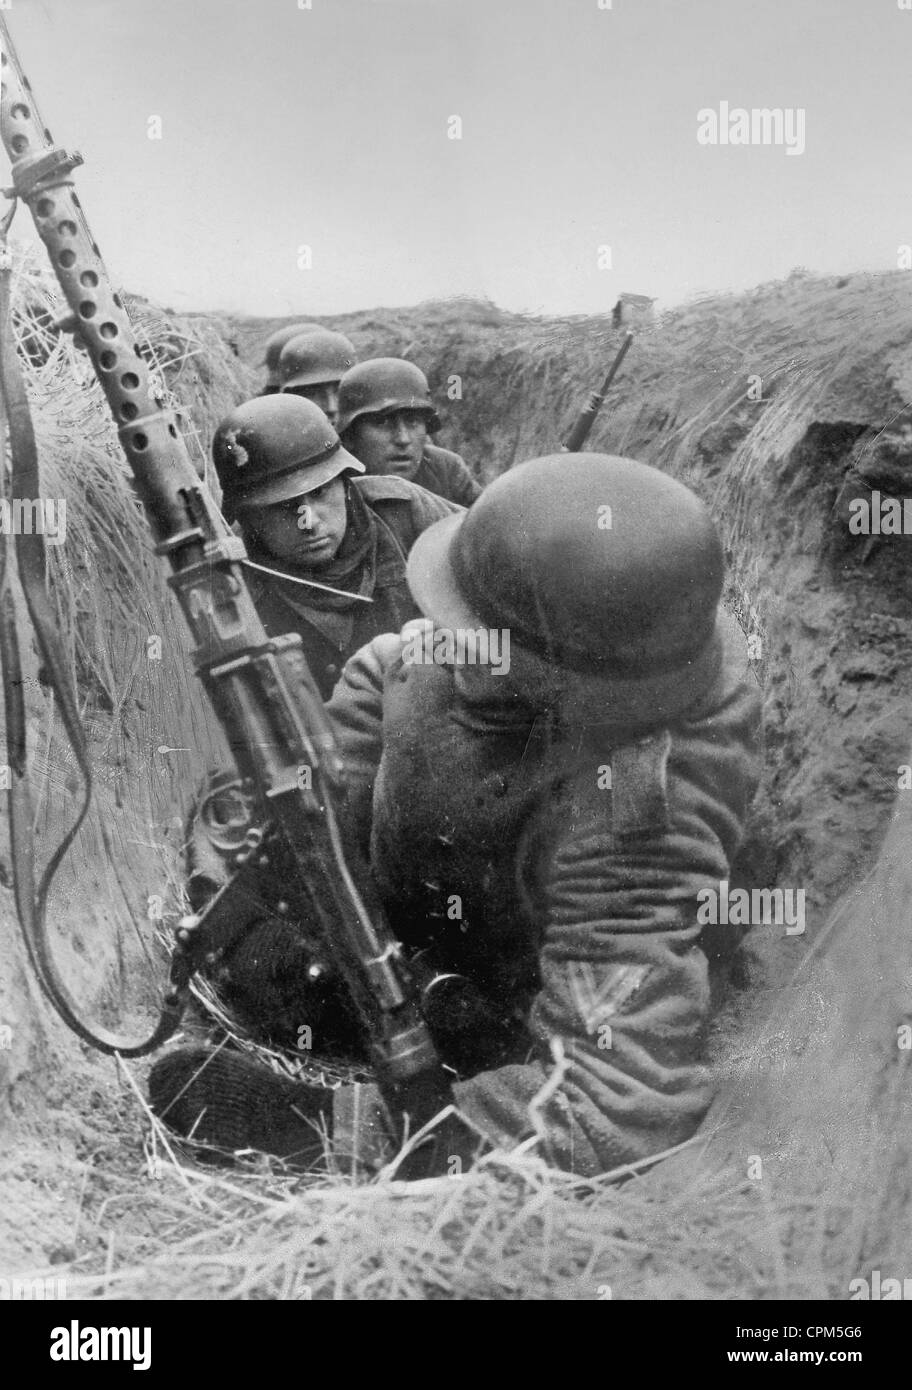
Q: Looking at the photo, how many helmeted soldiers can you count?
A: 5